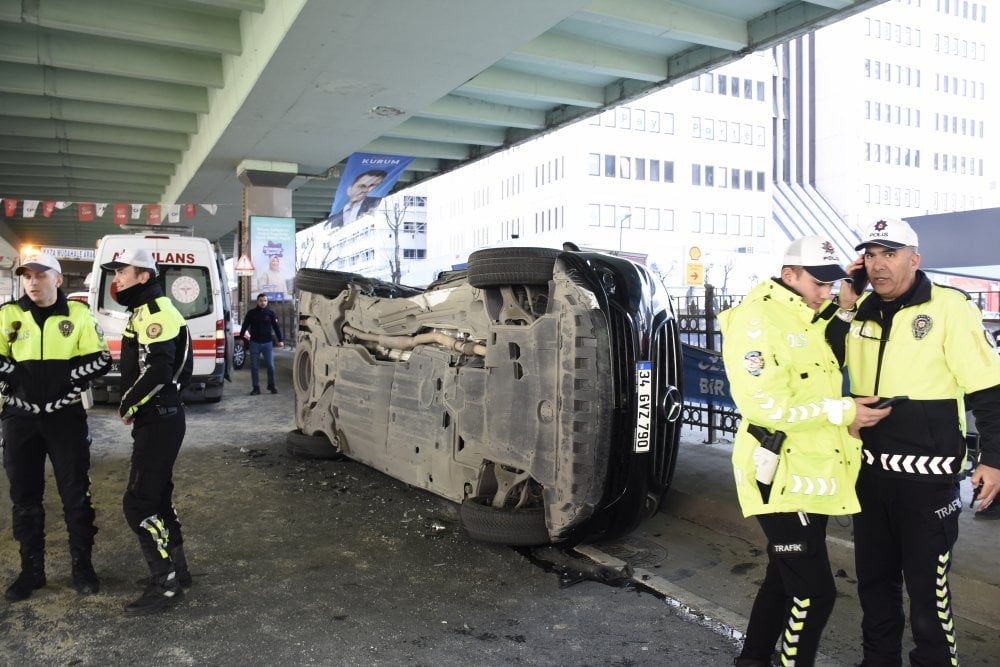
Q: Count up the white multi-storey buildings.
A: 3